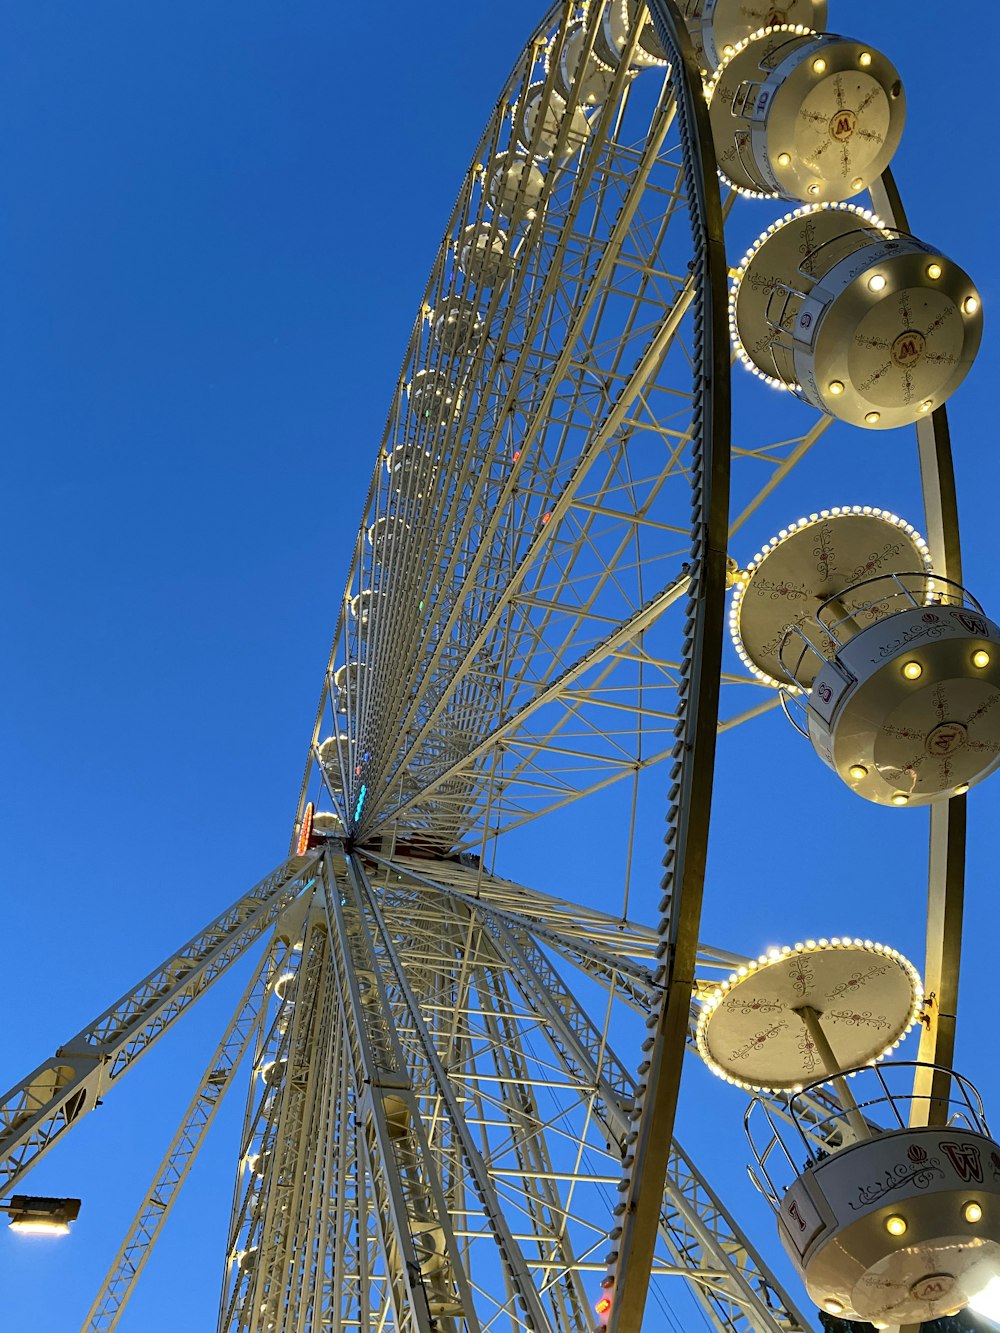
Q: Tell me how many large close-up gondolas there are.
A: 4